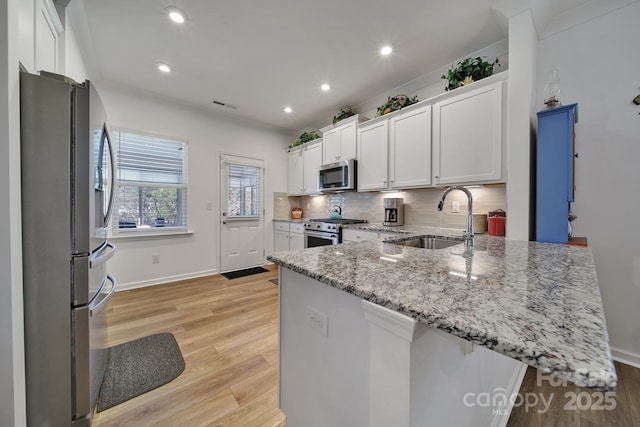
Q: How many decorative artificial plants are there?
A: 4